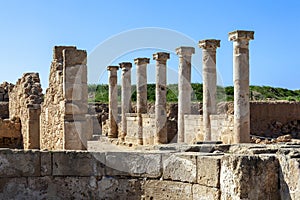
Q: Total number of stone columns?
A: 7